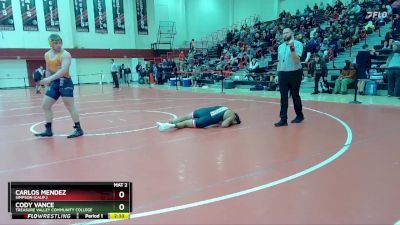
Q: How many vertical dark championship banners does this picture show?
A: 7